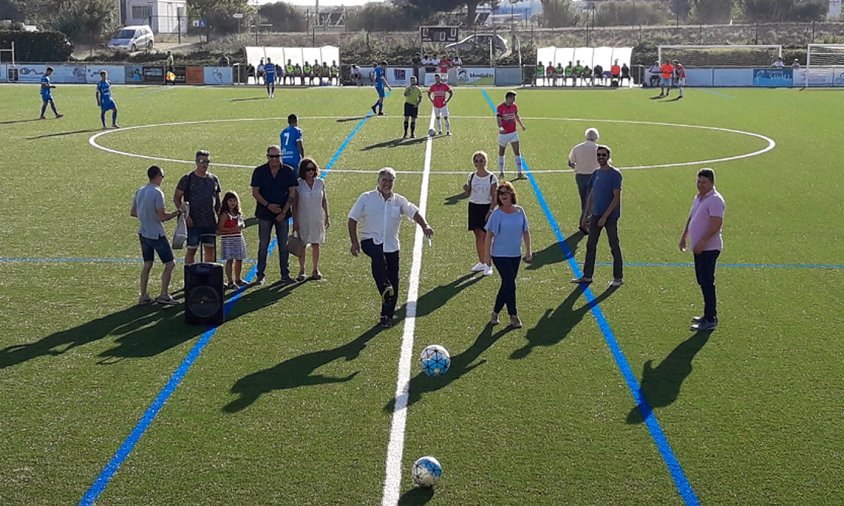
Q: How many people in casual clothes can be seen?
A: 11